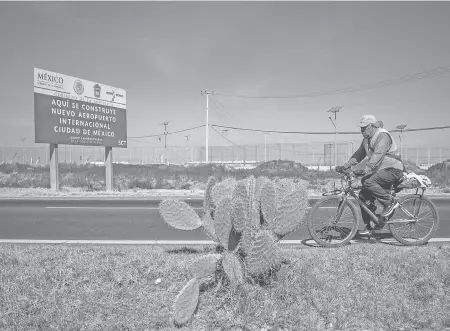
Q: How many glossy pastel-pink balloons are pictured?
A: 0